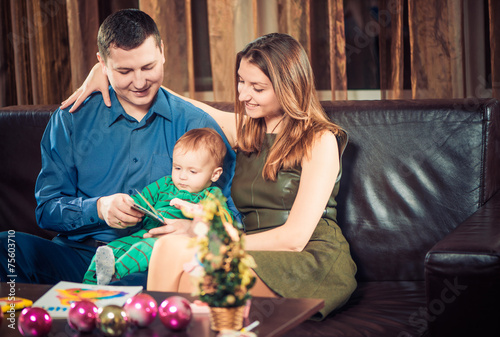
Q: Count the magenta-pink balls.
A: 4